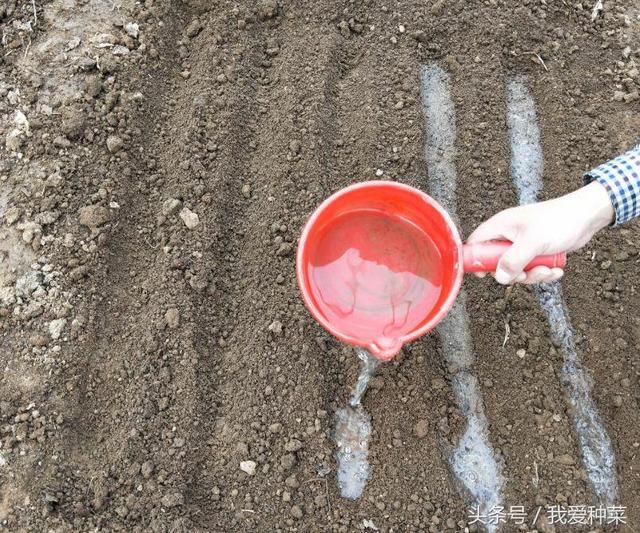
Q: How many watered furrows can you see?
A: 3